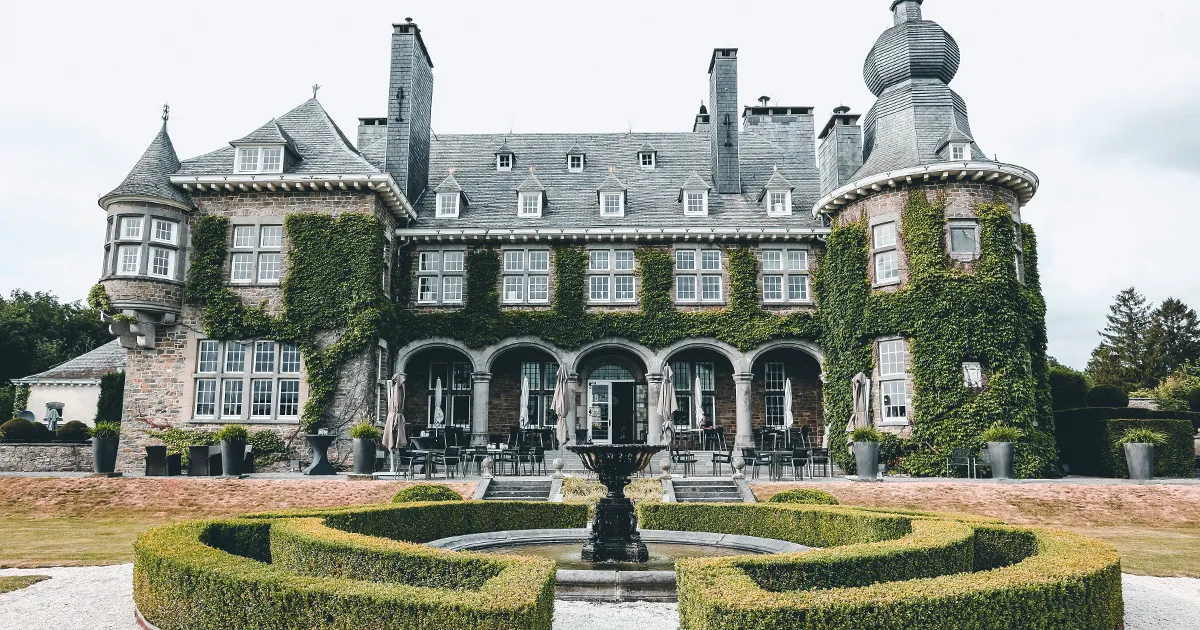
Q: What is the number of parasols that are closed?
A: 8